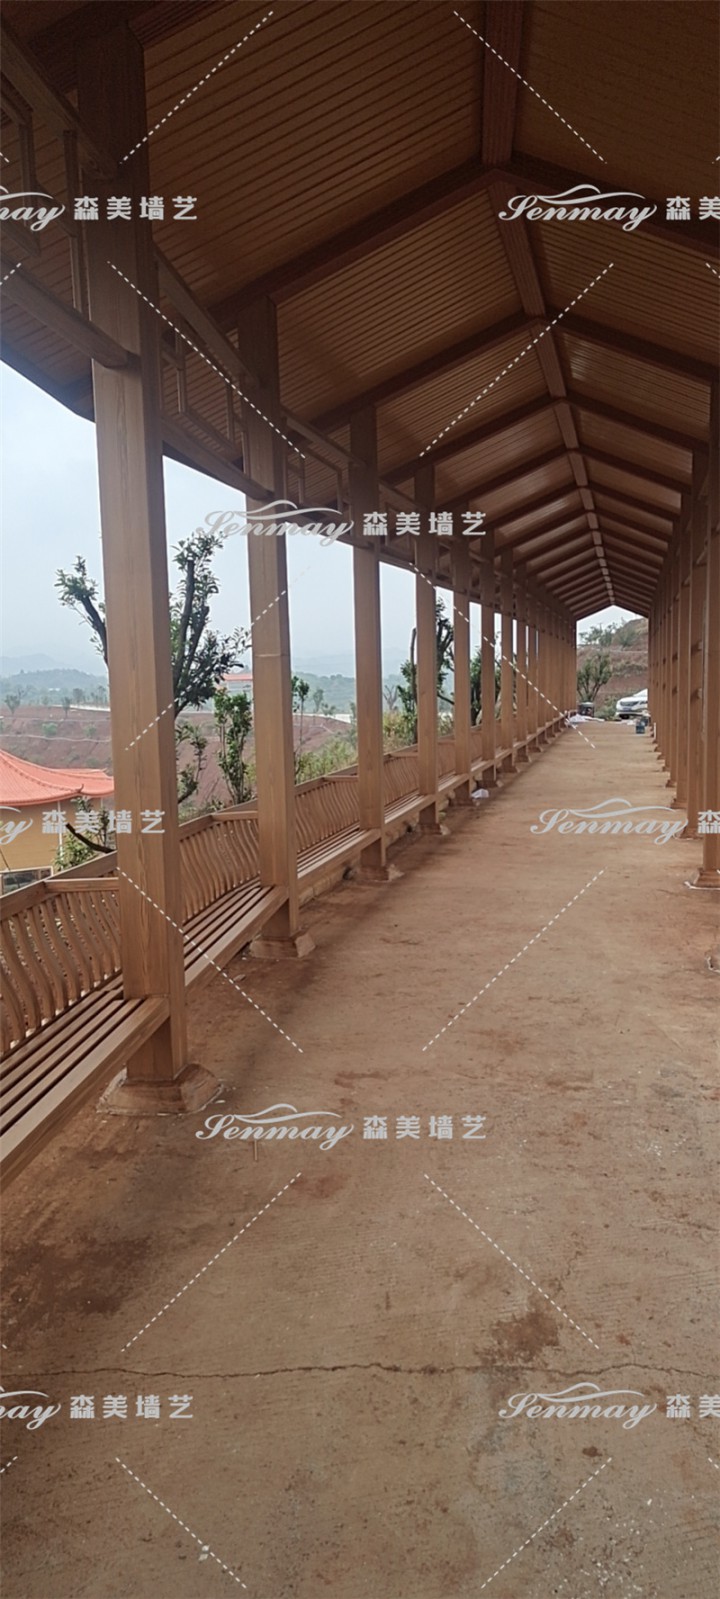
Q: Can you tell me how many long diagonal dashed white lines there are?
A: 12